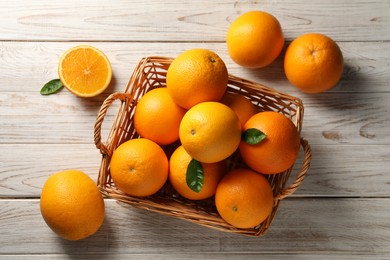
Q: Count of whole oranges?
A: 11